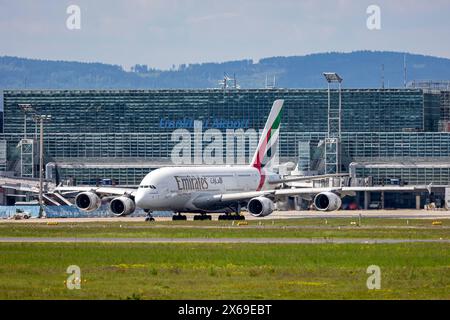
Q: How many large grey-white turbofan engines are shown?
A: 4